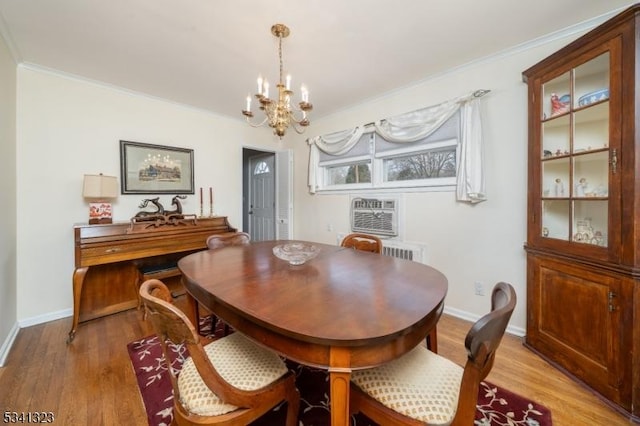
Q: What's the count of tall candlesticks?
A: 2